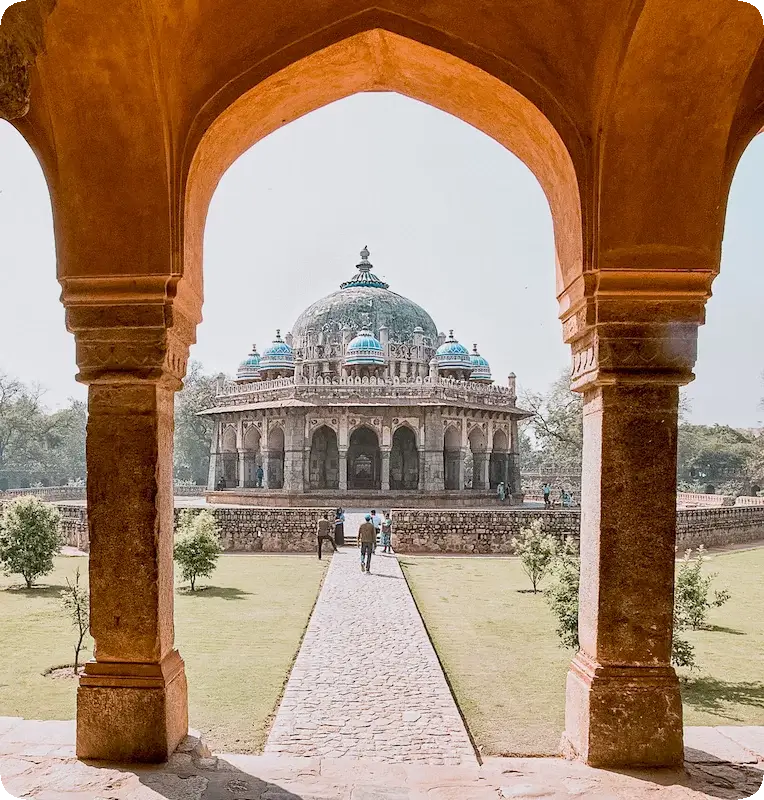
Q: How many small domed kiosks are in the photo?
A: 5